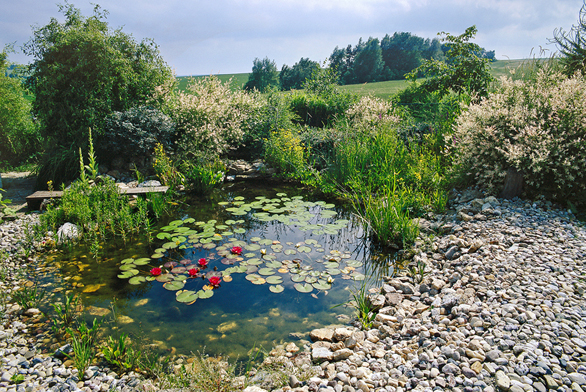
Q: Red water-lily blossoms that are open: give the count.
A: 5